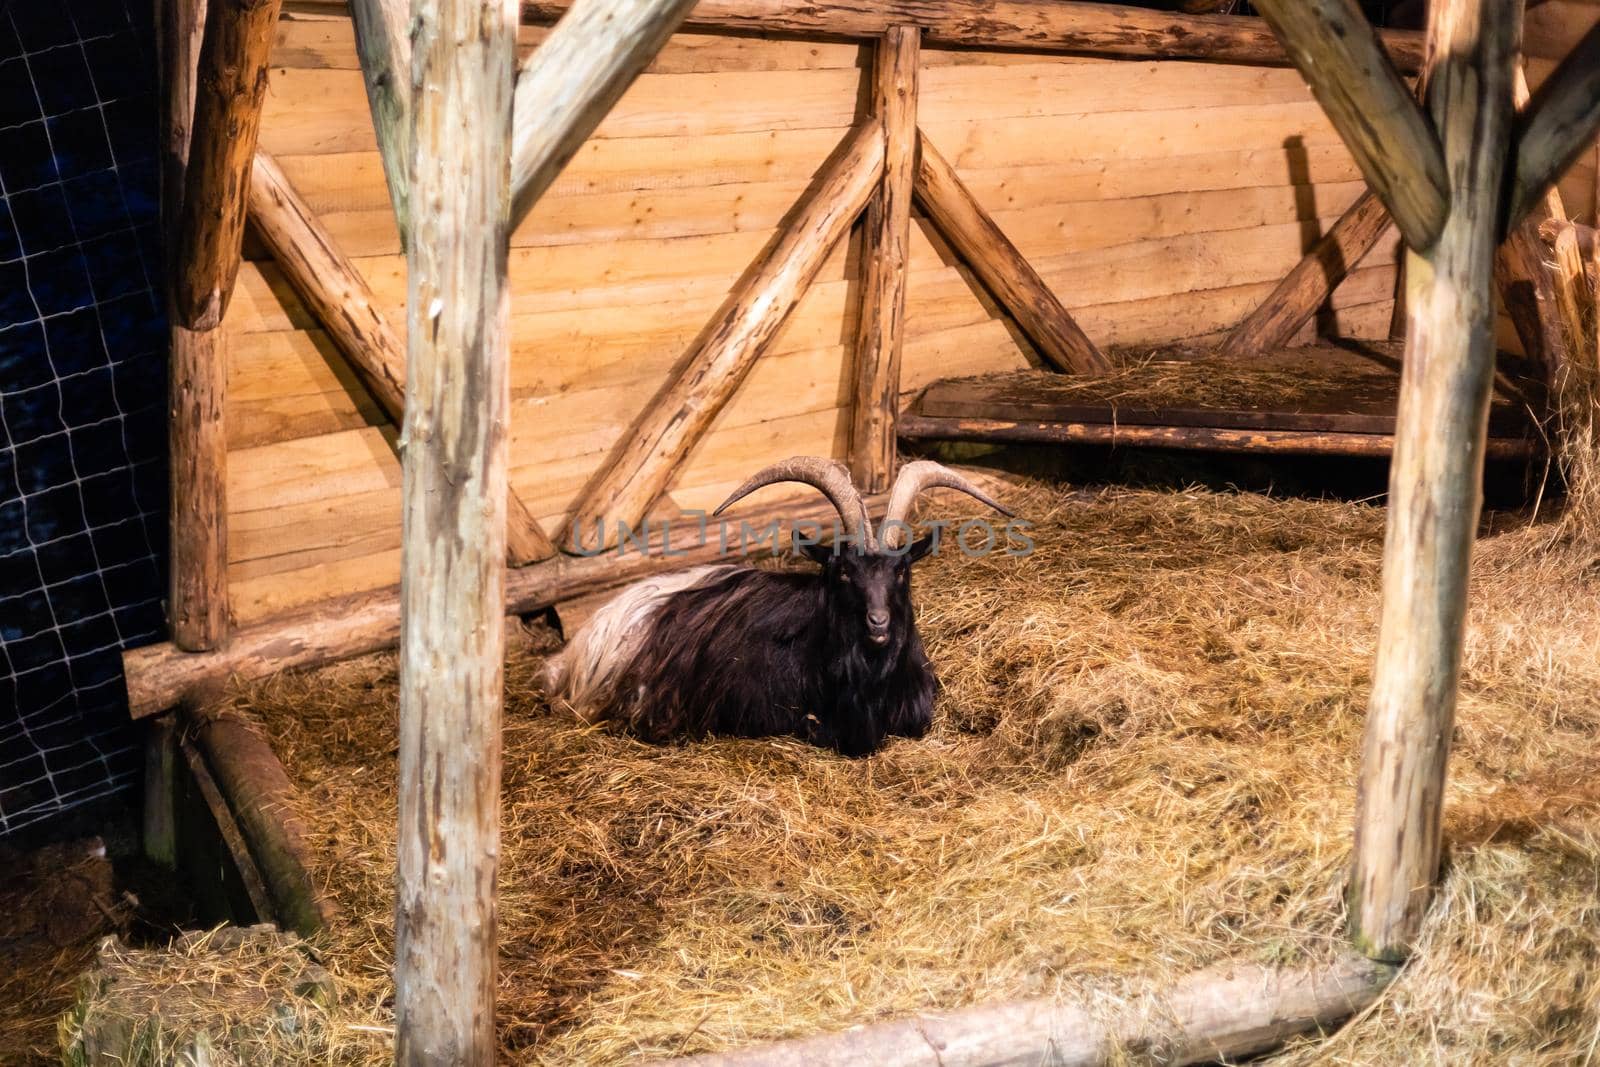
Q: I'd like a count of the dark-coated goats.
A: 1